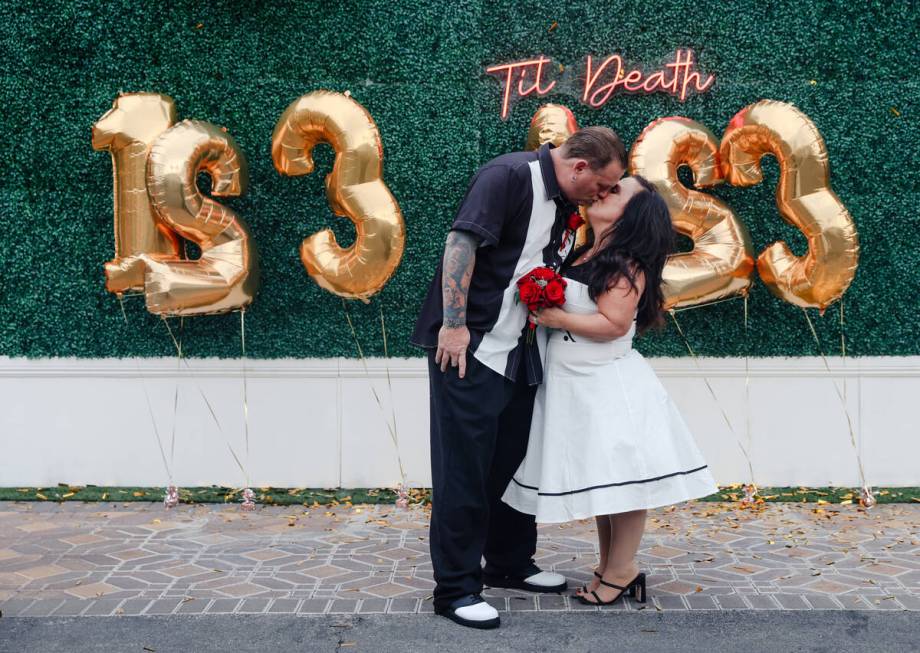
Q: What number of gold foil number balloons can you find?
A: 6